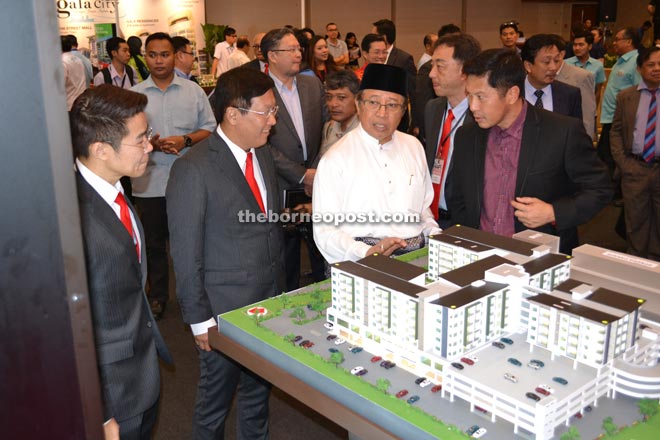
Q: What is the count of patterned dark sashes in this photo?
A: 1